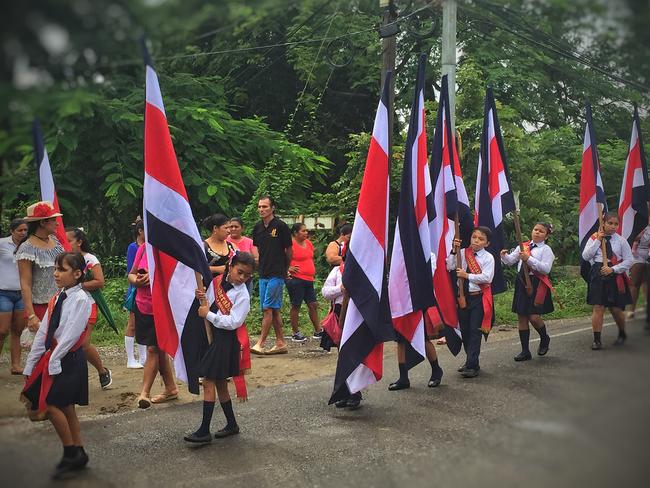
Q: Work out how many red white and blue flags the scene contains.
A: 8